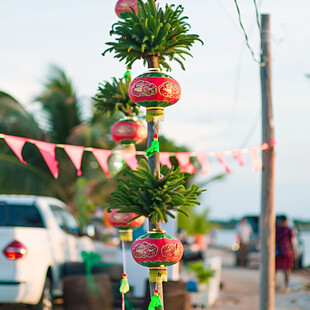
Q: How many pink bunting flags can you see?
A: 11